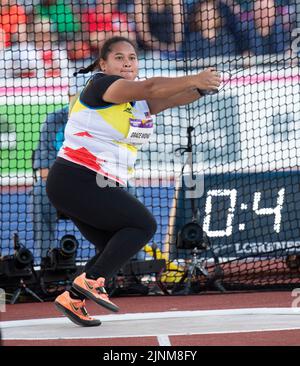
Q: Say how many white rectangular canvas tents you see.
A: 0